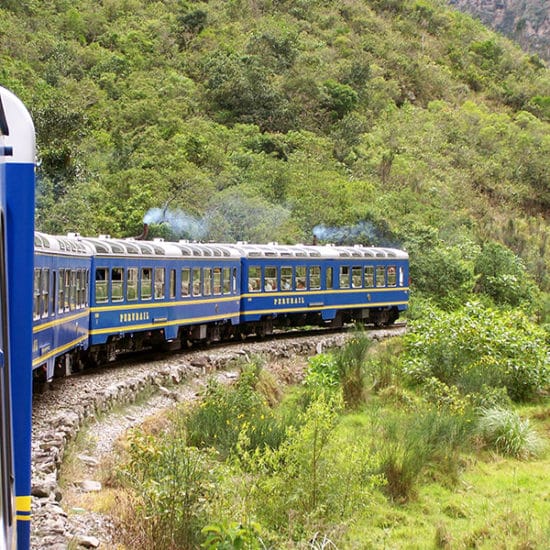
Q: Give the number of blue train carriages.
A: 4